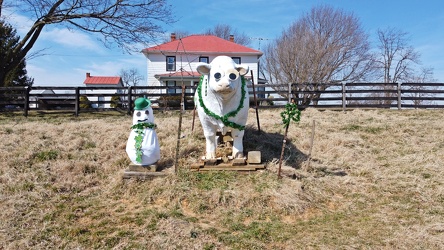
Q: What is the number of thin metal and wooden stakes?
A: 5